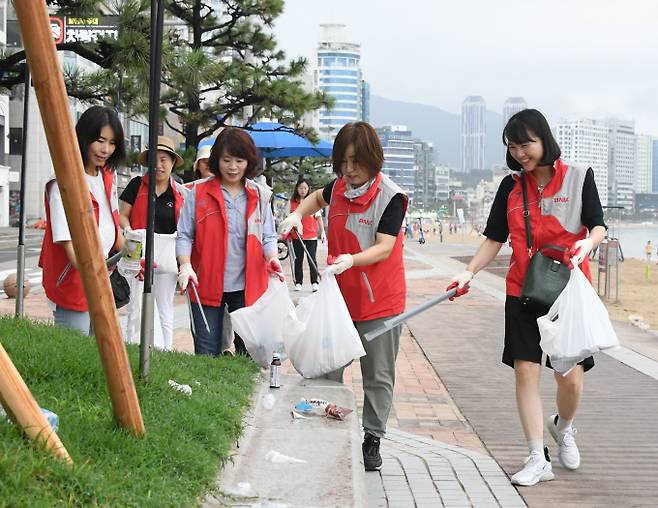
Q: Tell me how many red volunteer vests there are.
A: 6